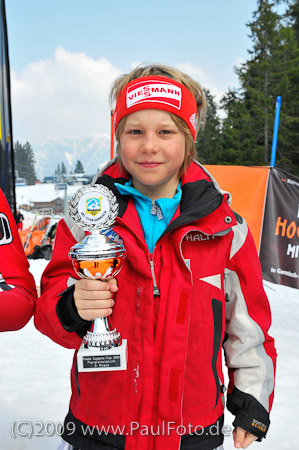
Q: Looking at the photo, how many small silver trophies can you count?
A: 1